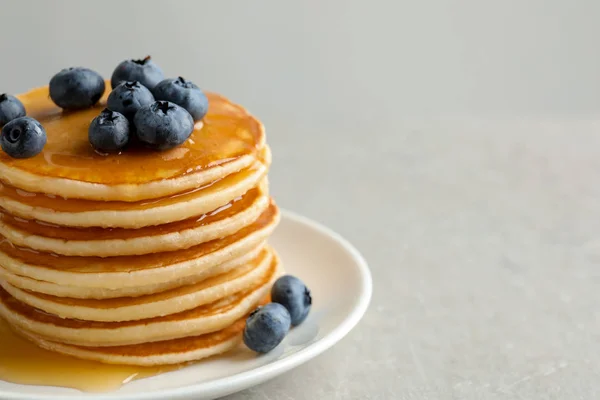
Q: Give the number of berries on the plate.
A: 2